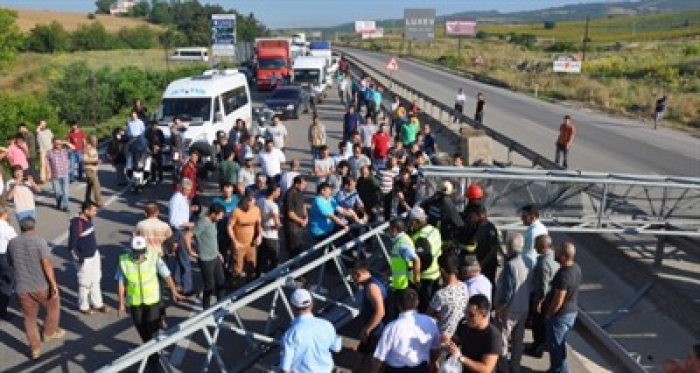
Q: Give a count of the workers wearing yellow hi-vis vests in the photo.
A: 3